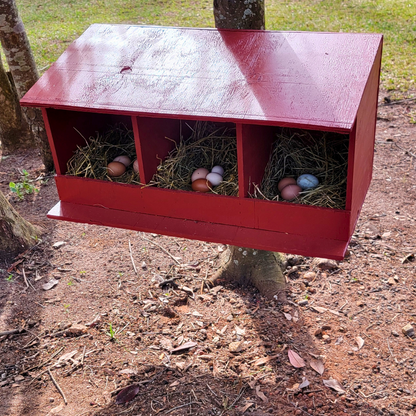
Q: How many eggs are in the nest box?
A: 10